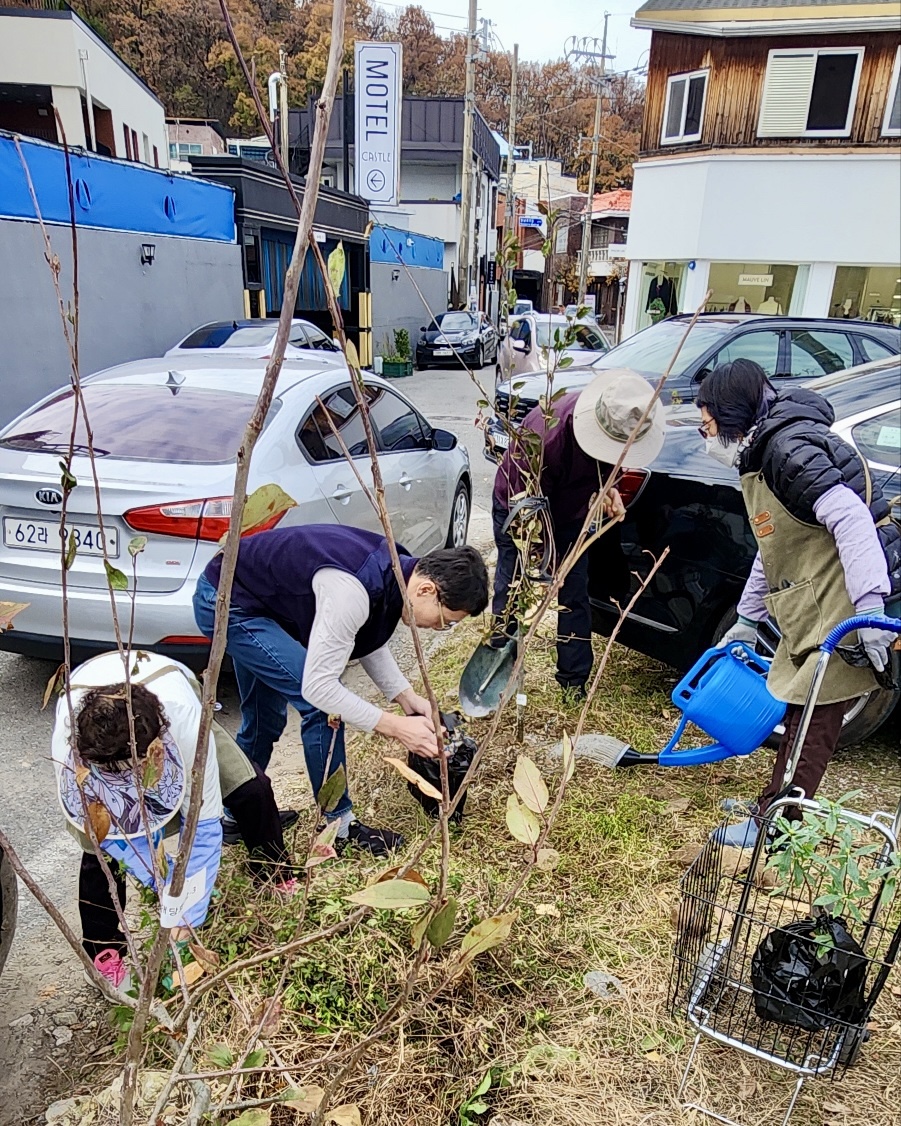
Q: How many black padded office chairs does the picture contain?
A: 0